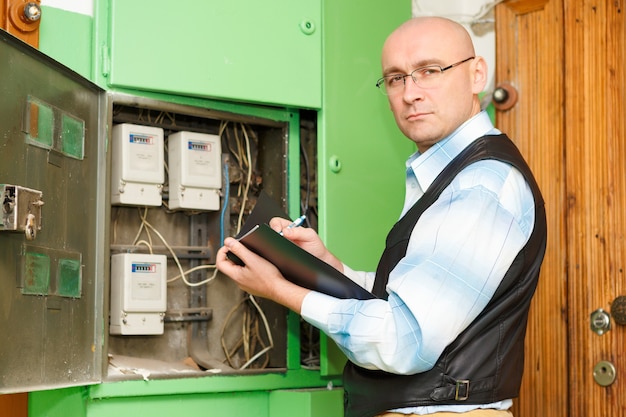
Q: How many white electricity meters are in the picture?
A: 3